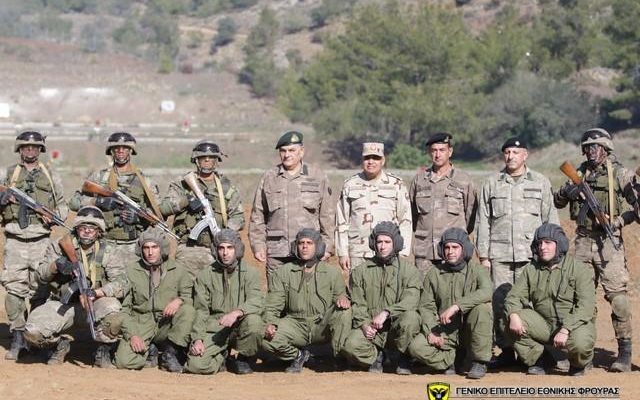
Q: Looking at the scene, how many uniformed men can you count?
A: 15